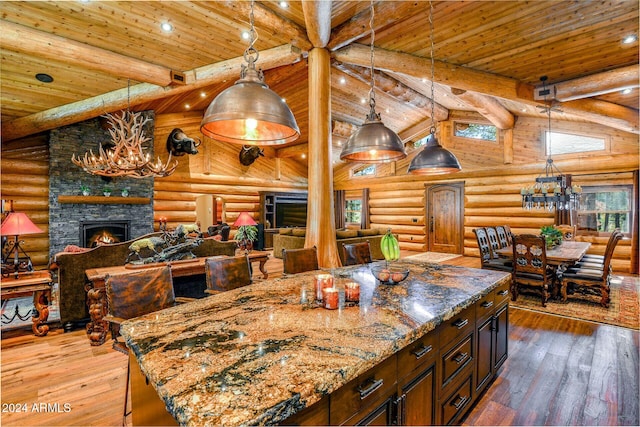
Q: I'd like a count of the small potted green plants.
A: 3